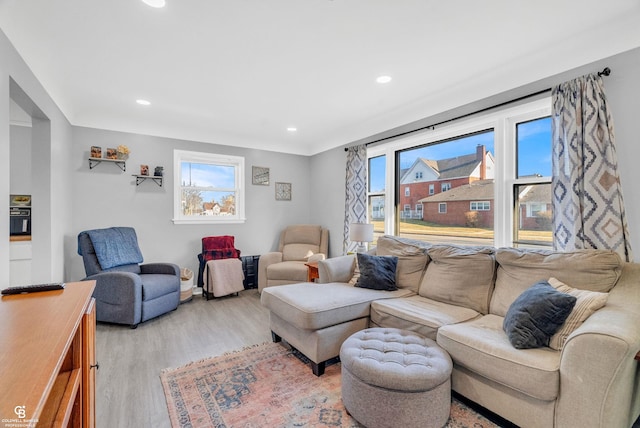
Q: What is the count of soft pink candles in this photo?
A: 0